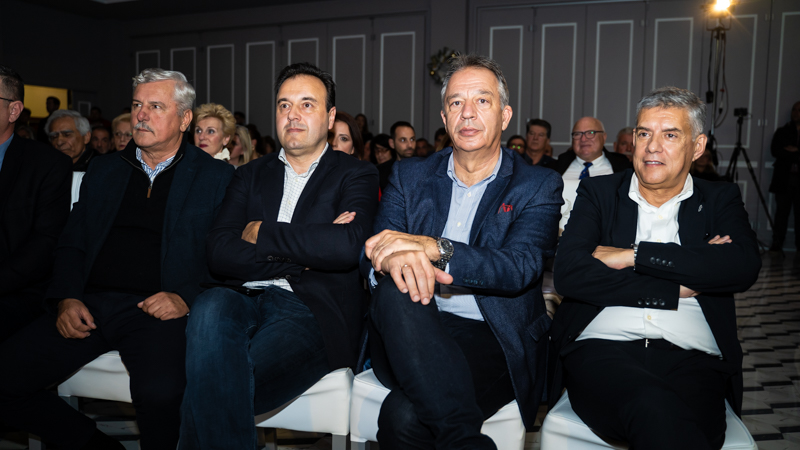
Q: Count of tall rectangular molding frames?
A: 13